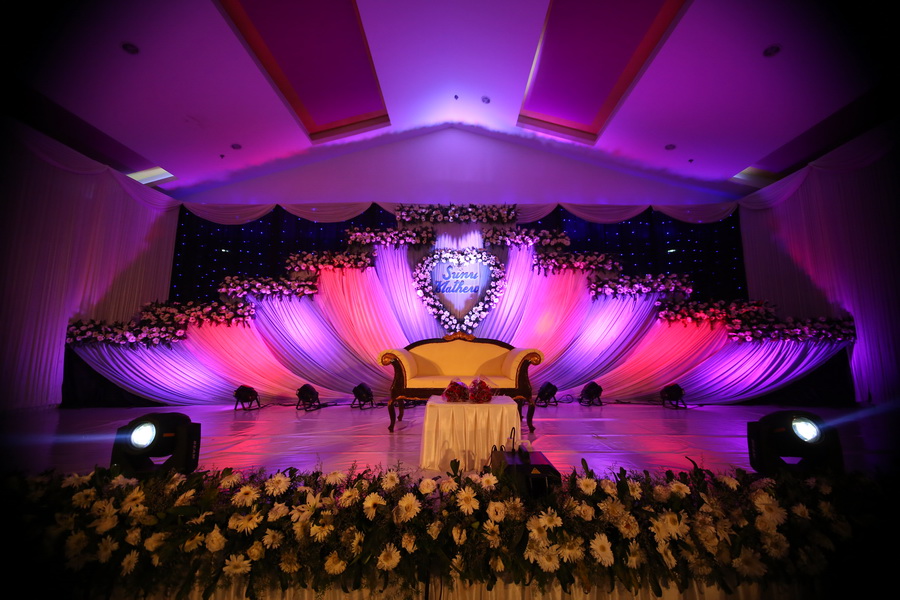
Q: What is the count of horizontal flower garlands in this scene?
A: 11